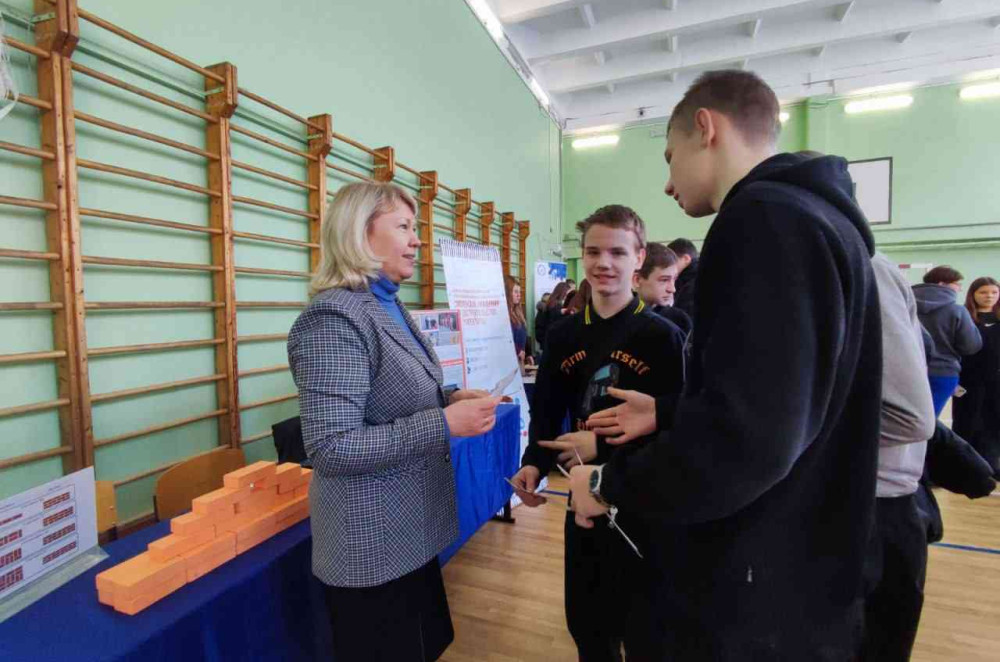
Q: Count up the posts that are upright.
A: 9